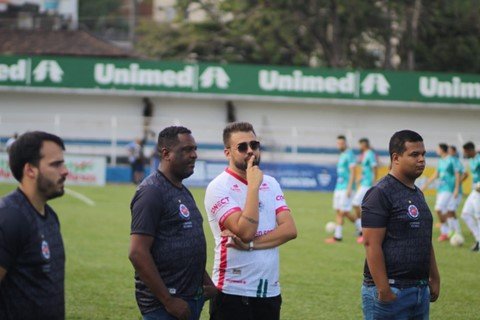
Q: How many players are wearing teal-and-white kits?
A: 5